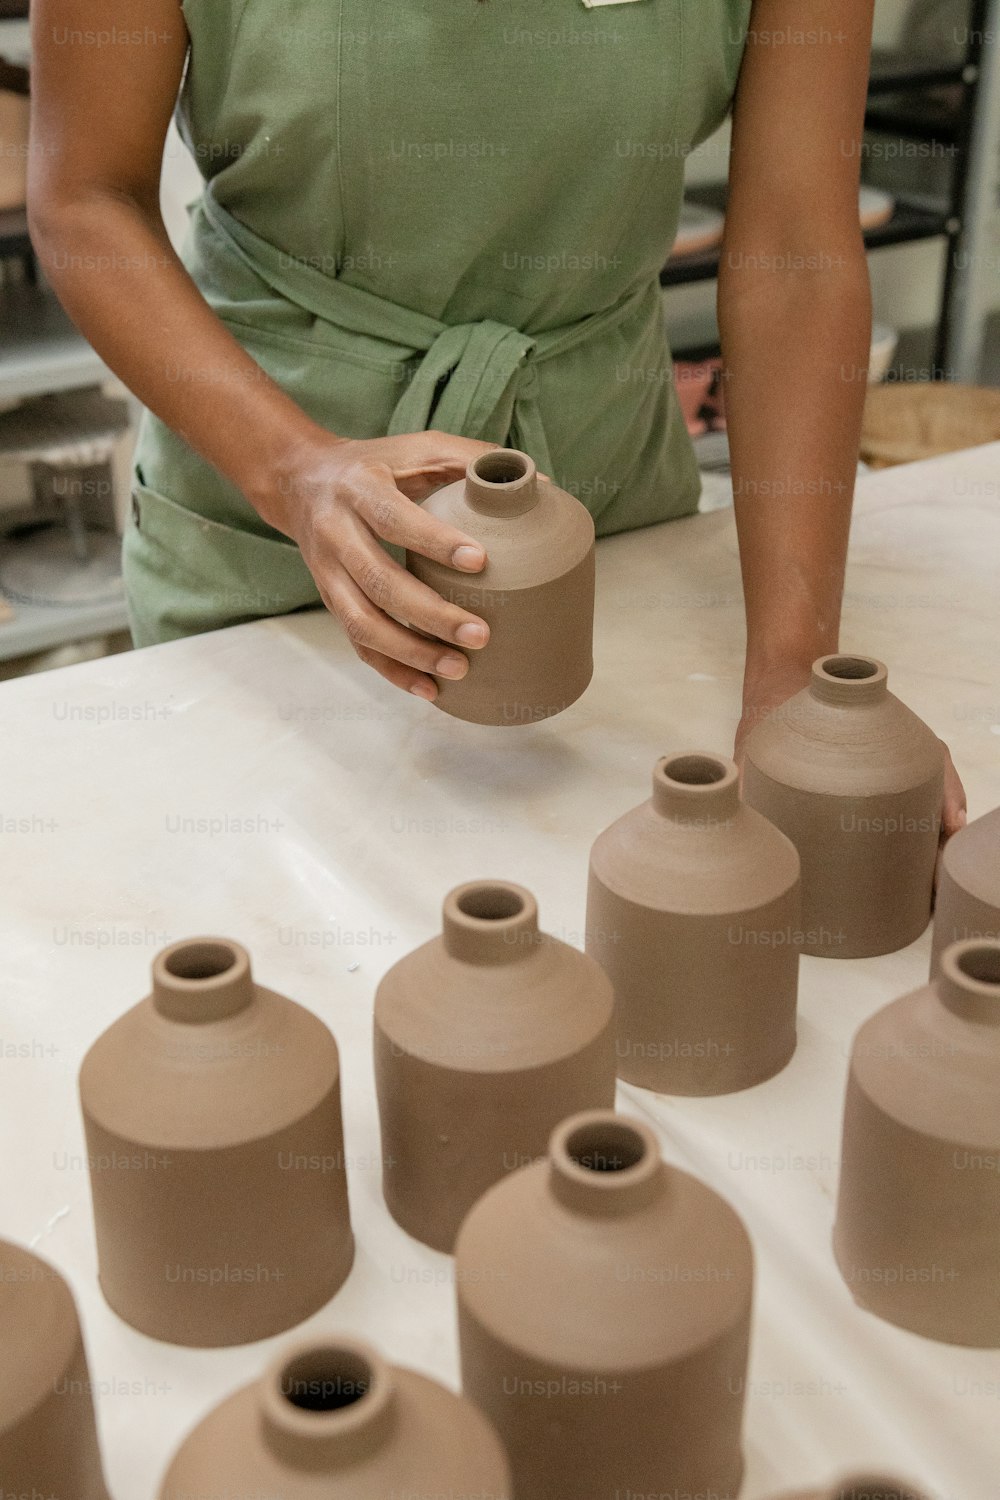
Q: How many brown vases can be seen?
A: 11